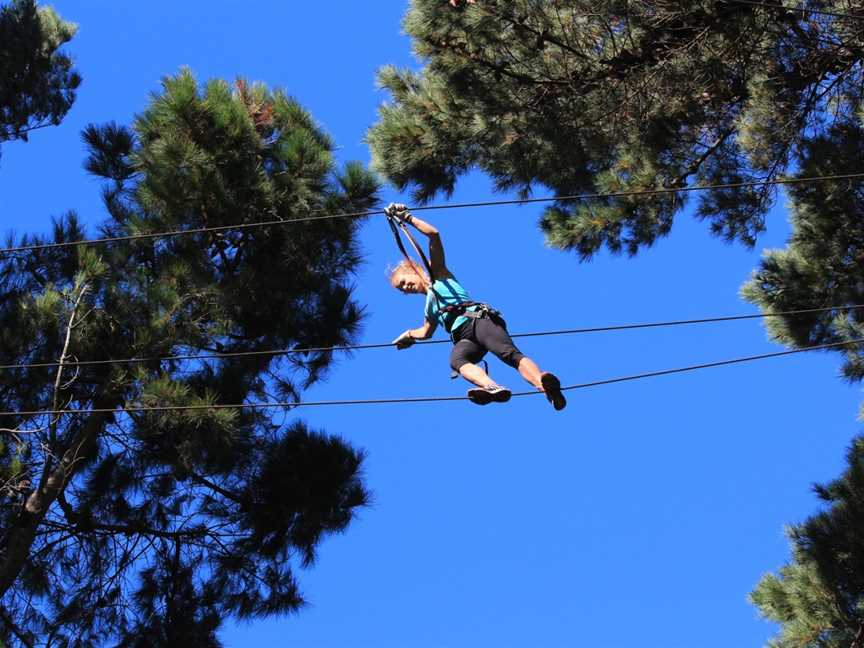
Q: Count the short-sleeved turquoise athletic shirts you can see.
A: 1